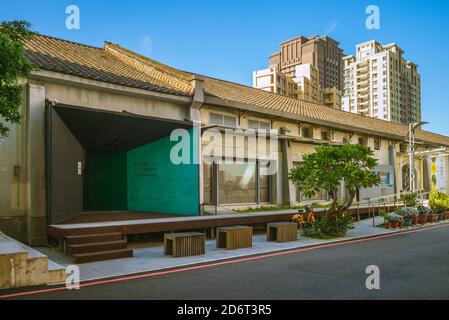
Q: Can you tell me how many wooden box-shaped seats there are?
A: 3